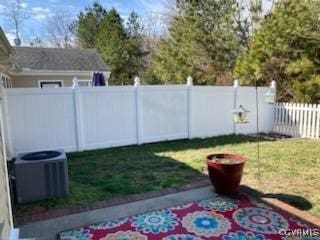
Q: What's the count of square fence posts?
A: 5